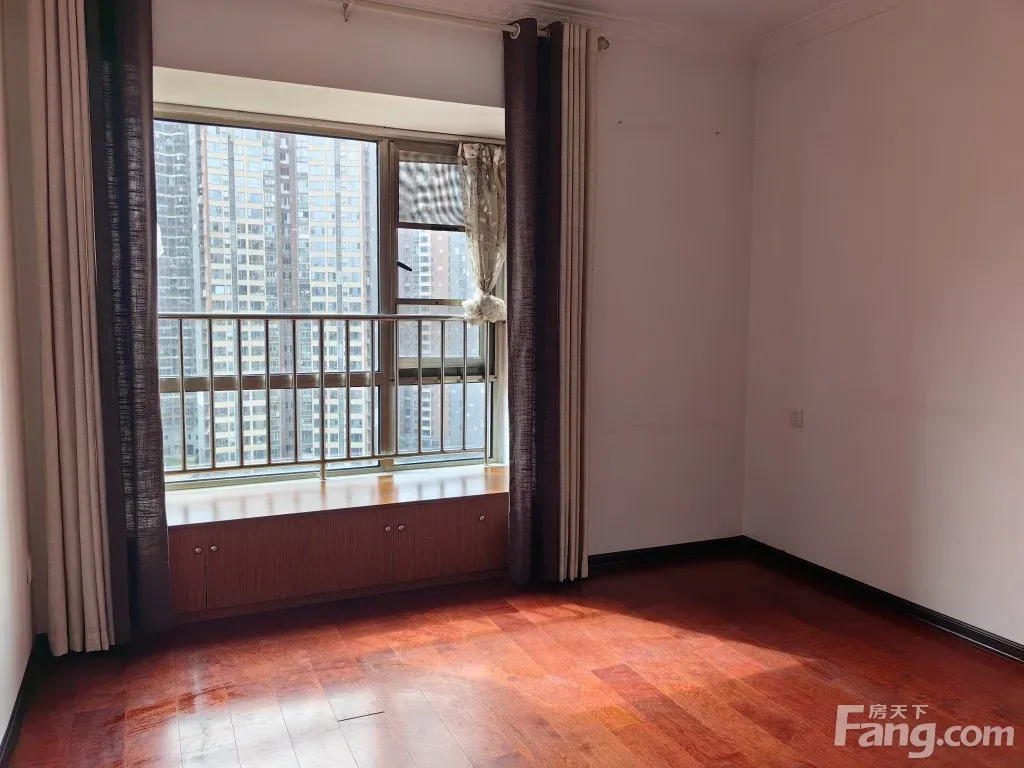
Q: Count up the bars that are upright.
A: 13